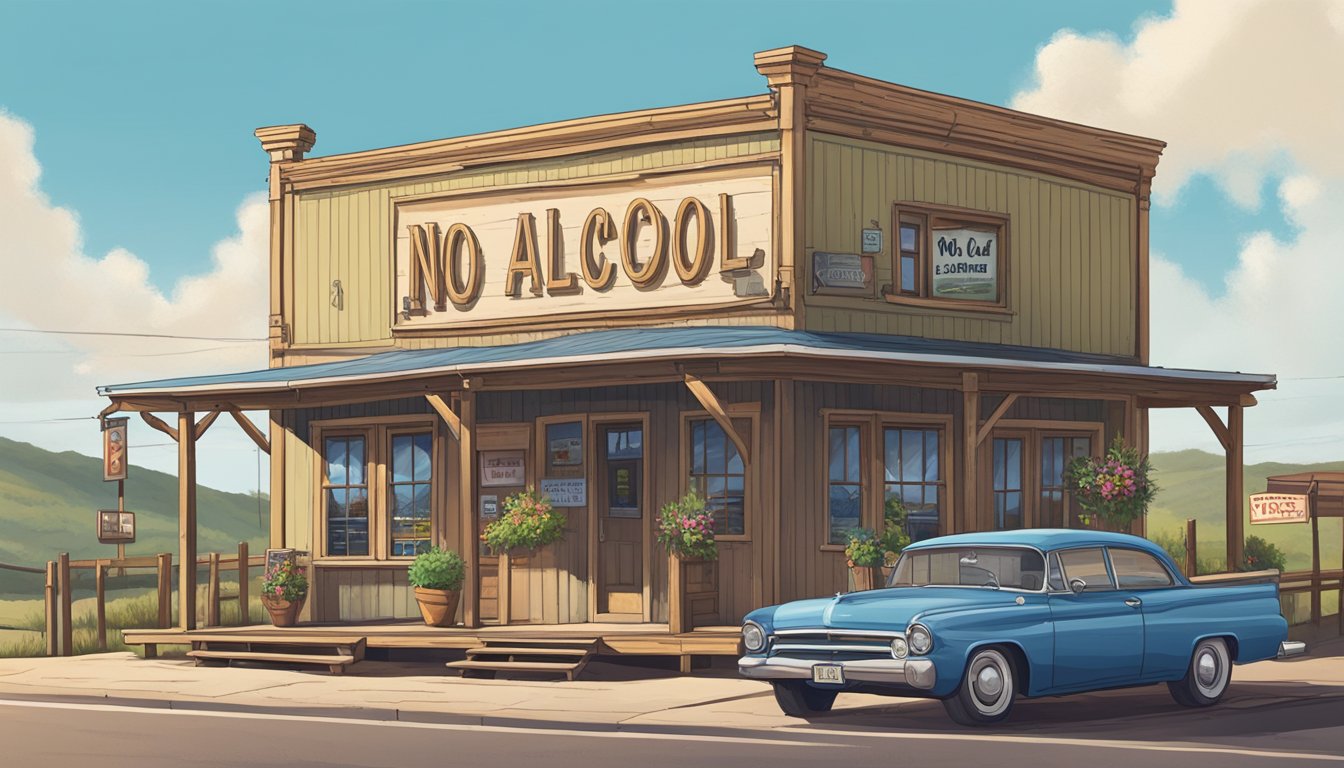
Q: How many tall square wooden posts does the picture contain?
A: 4